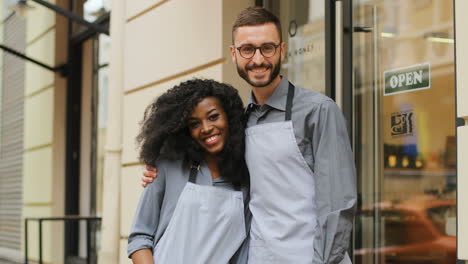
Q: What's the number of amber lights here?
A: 3